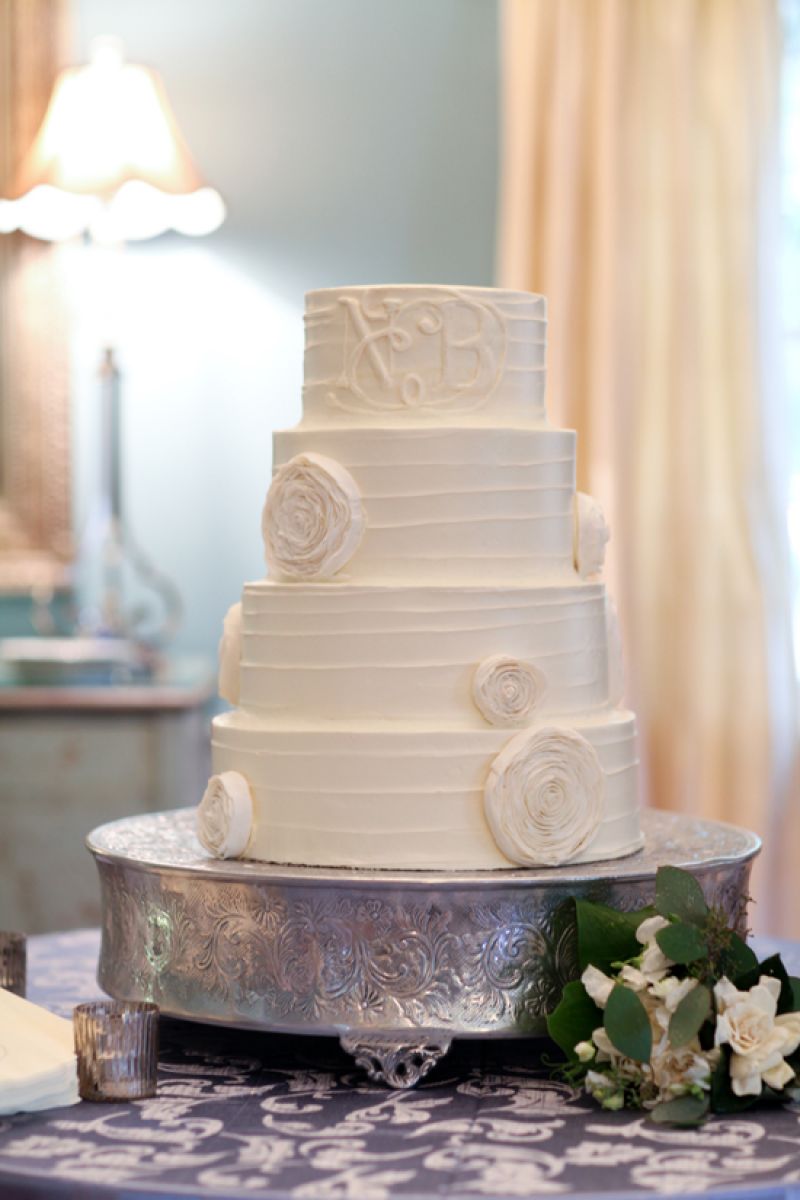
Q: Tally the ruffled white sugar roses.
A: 7